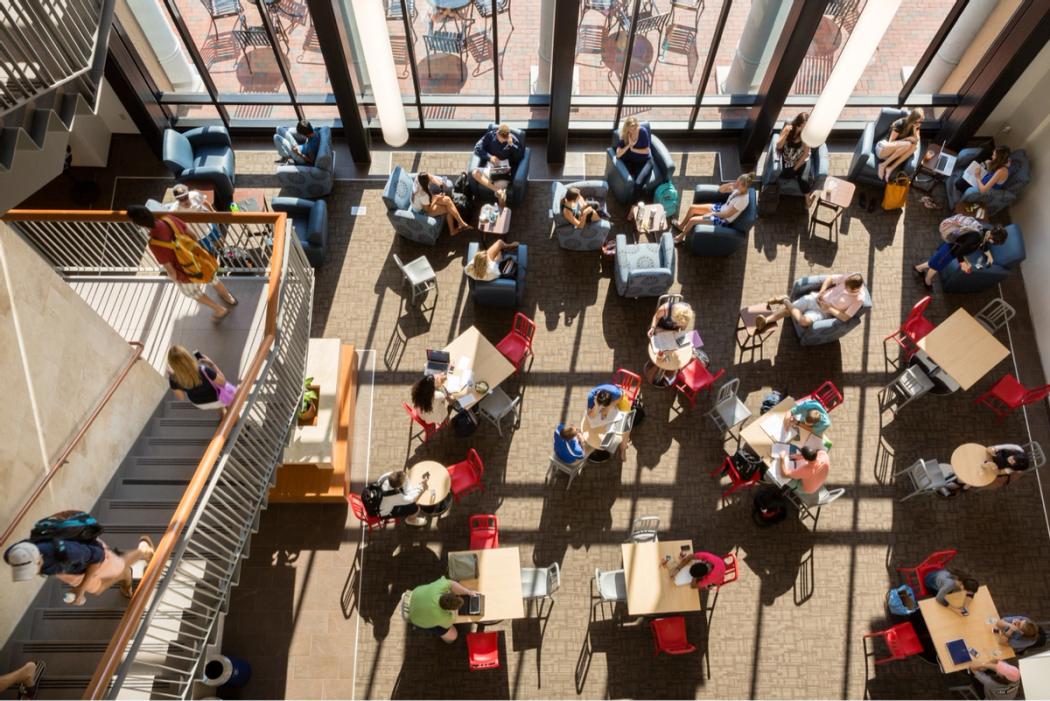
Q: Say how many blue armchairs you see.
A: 15